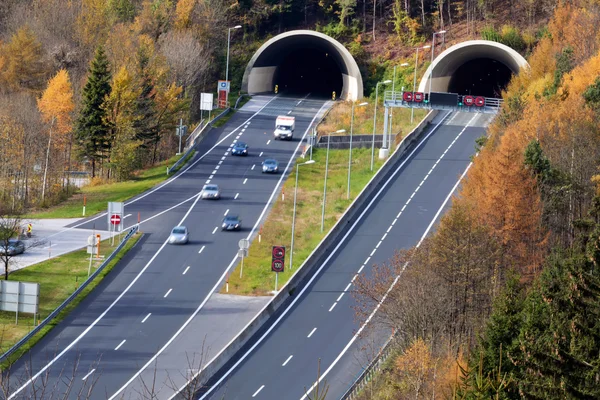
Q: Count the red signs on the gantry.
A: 4